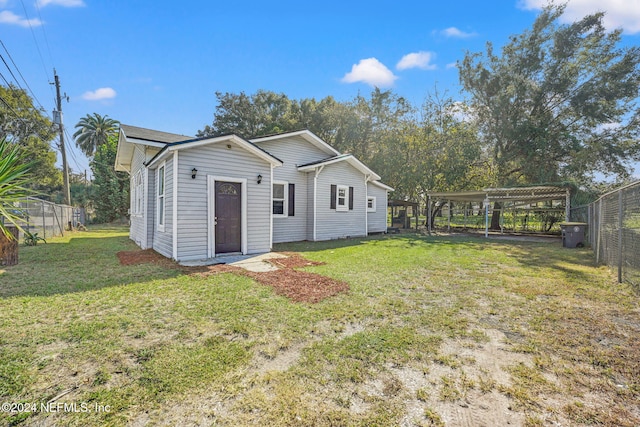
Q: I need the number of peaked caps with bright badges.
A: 0